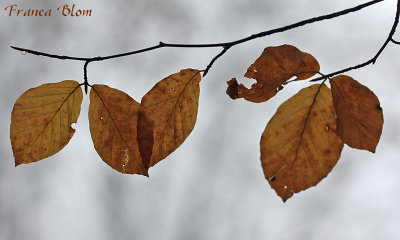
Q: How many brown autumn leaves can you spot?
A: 6